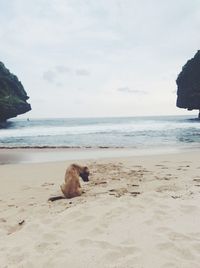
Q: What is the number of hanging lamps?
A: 0